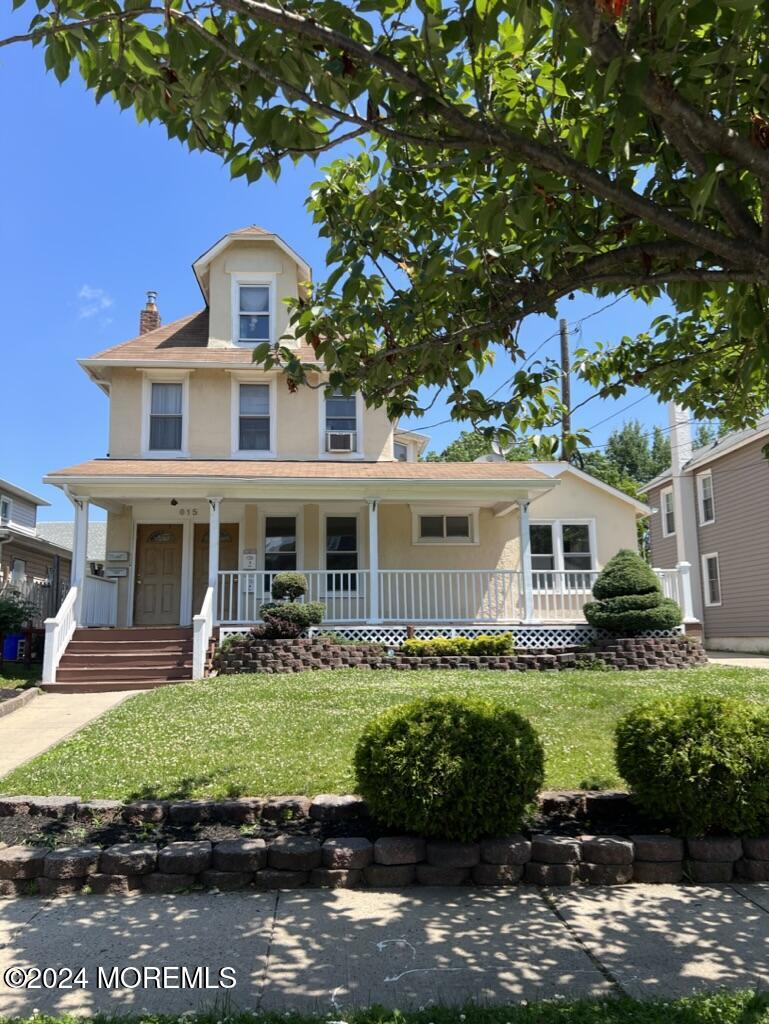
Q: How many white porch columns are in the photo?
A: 4